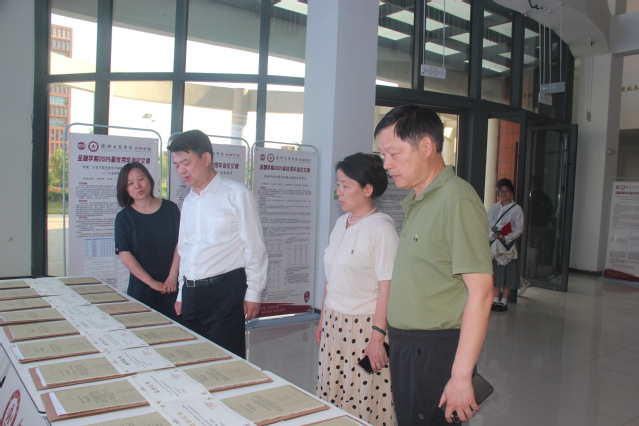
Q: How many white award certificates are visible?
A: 9